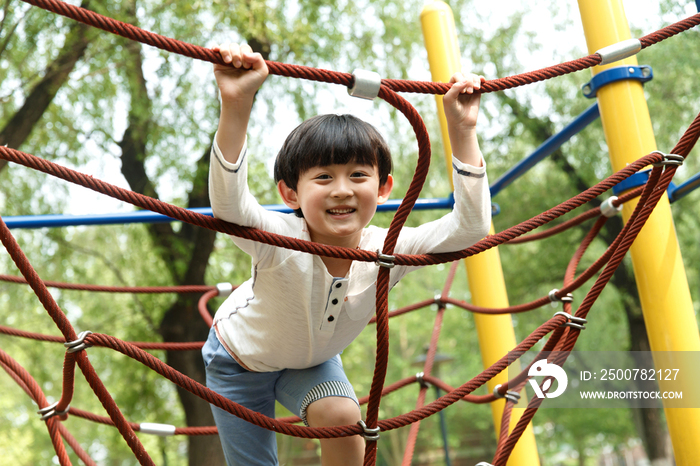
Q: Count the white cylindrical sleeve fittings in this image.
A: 5